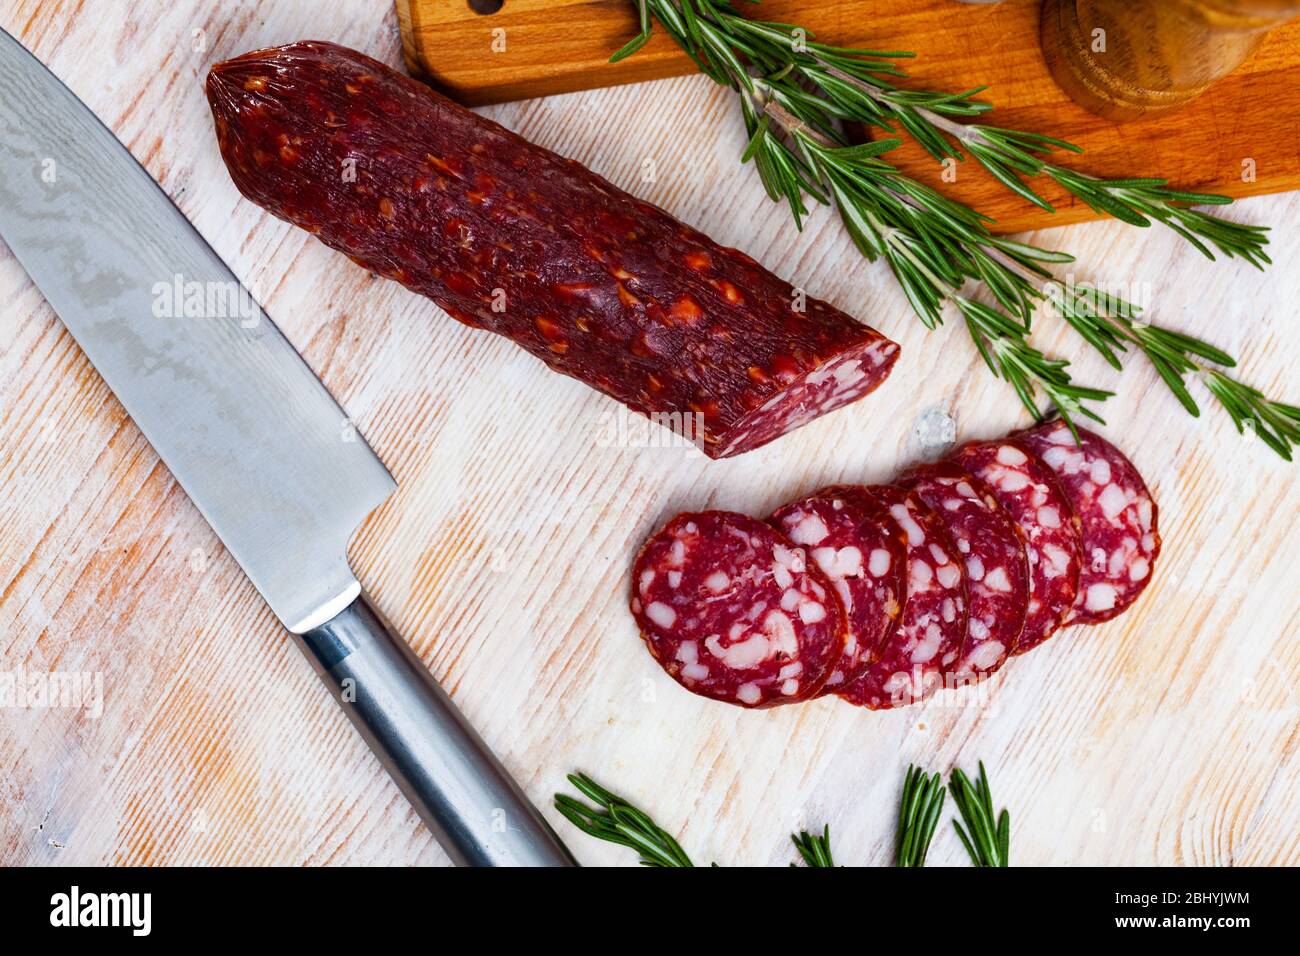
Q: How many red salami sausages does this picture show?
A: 1